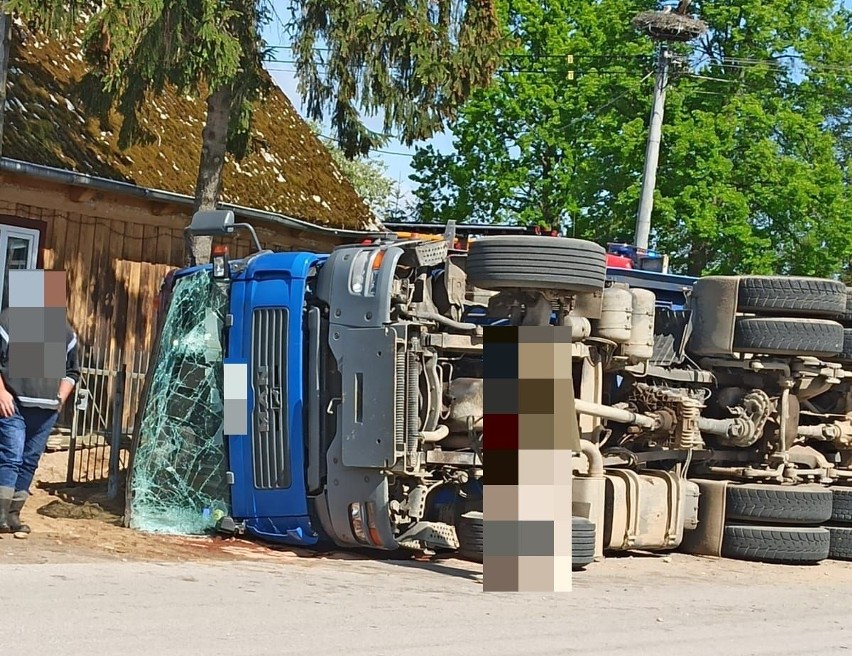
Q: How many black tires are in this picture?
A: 10